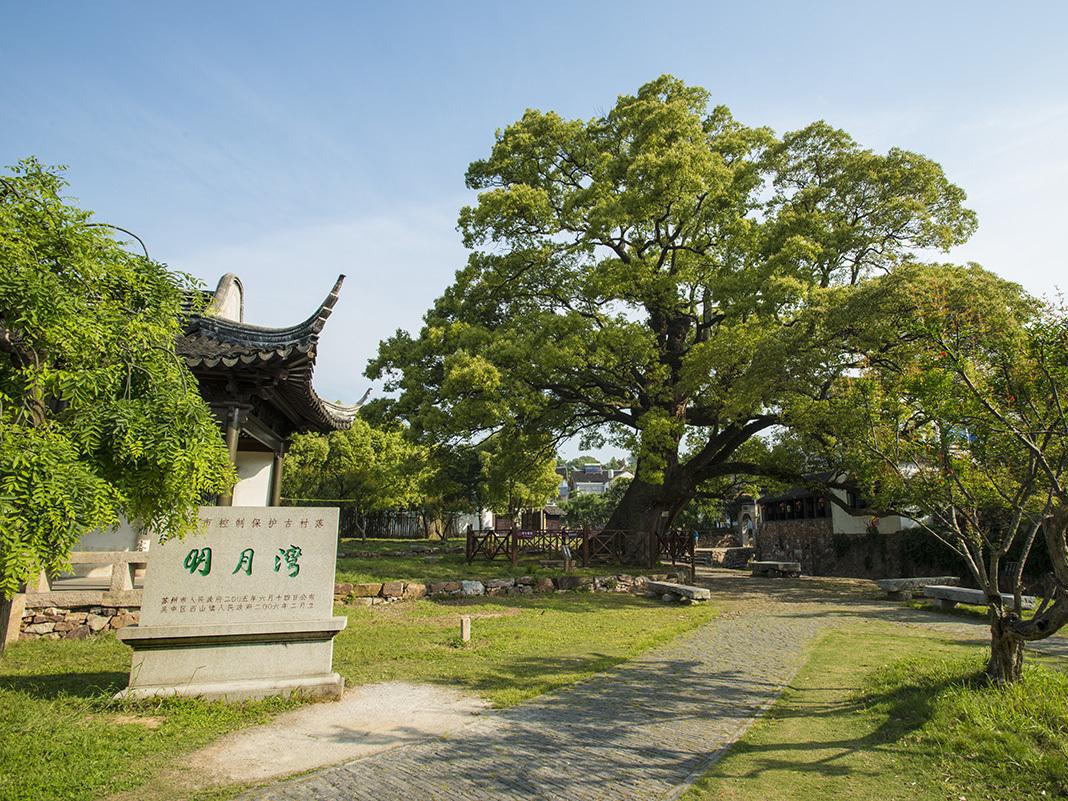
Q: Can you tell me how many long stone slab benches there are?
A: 4